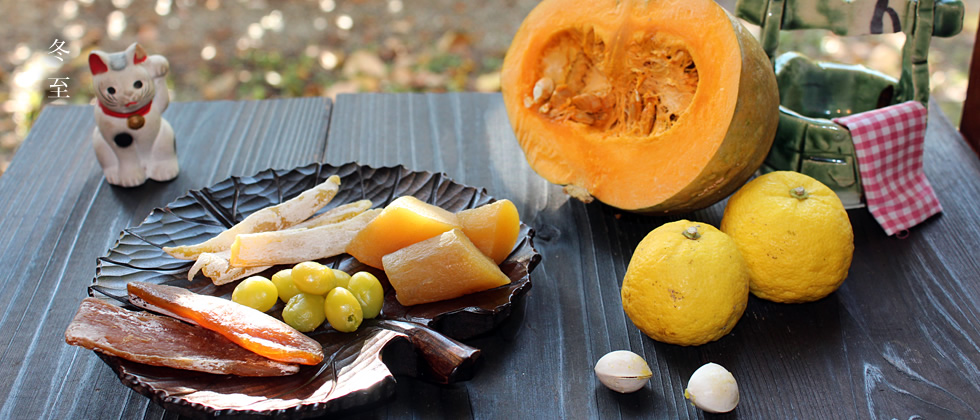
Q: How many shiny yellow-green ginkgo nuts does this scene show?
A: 7